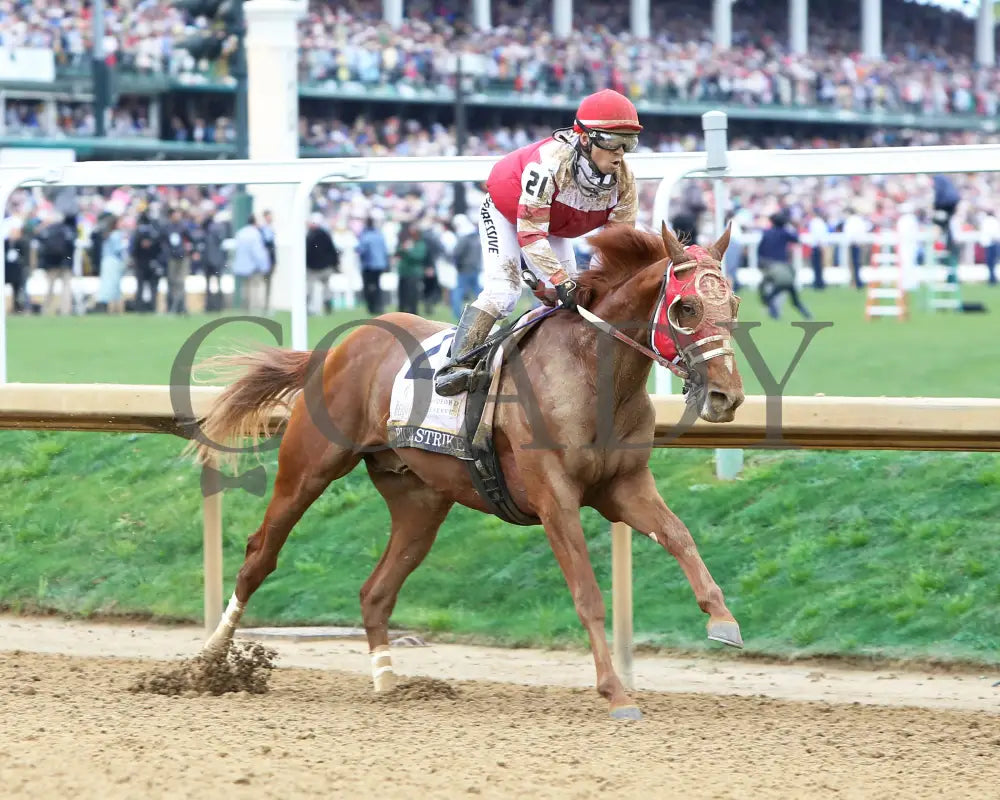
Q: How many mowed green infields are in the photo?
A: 1